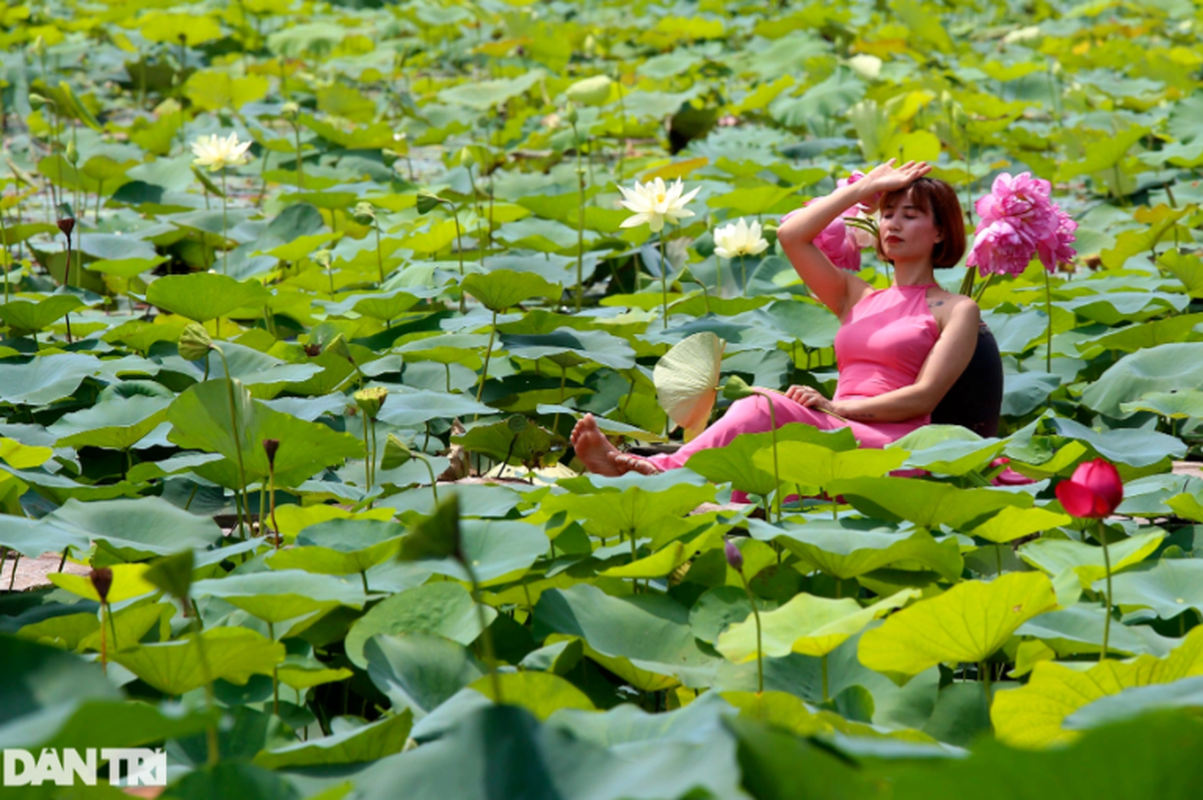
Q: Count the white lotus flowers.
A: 3